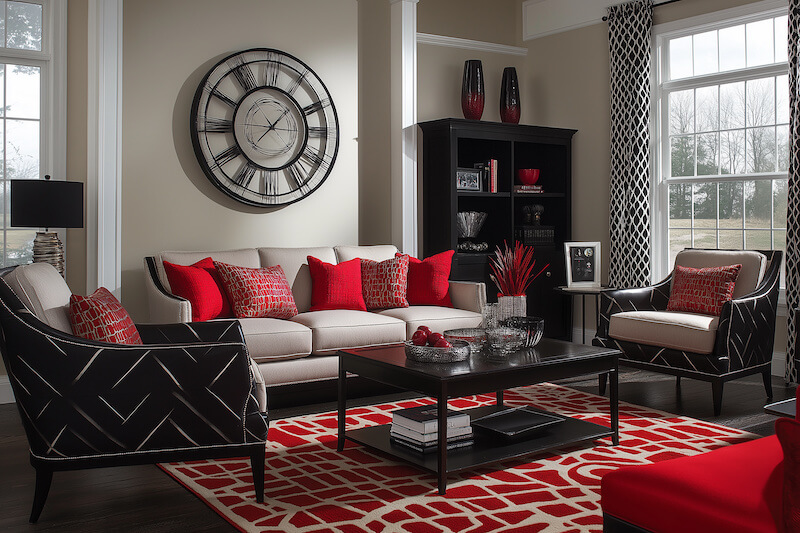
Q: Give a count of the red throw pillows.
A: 7